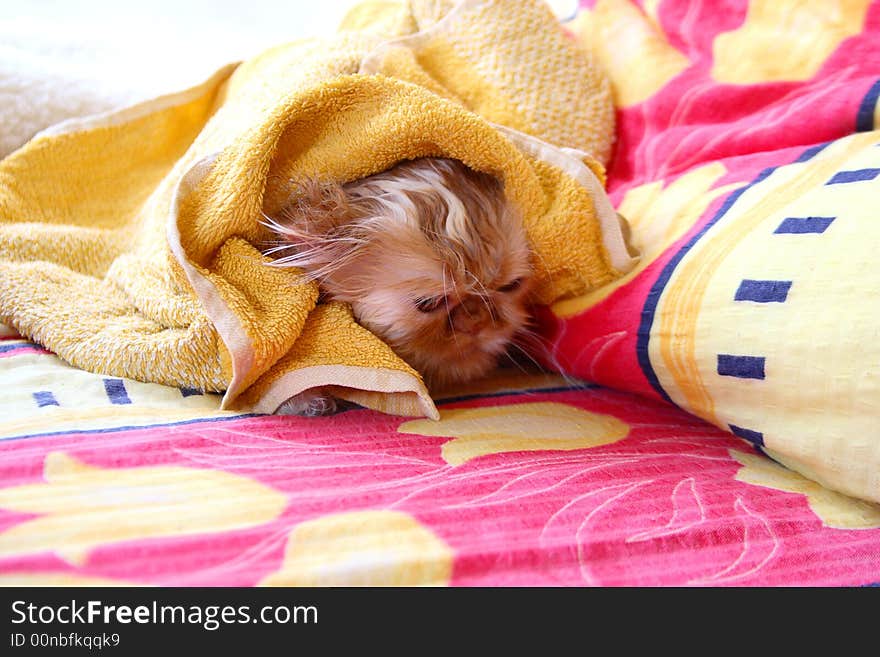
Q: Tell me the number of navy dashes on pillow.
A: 5